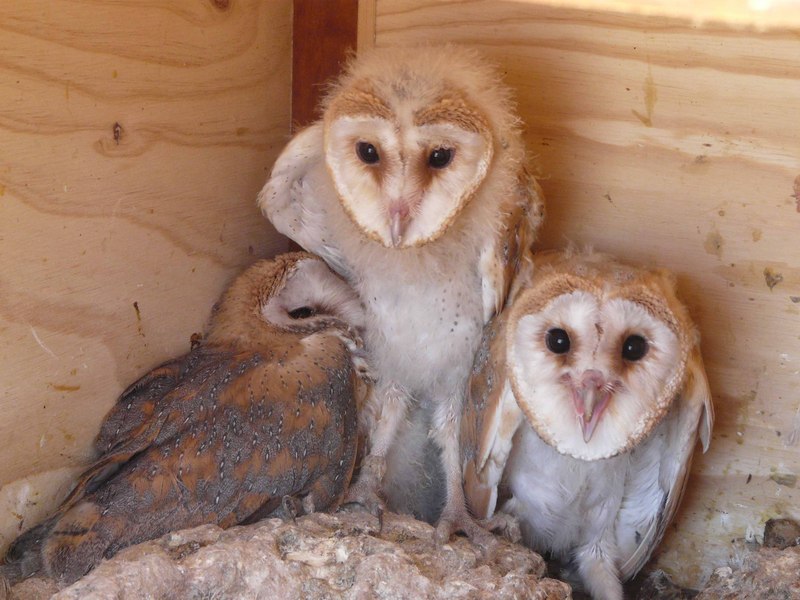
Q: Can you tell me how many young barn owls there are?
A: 3